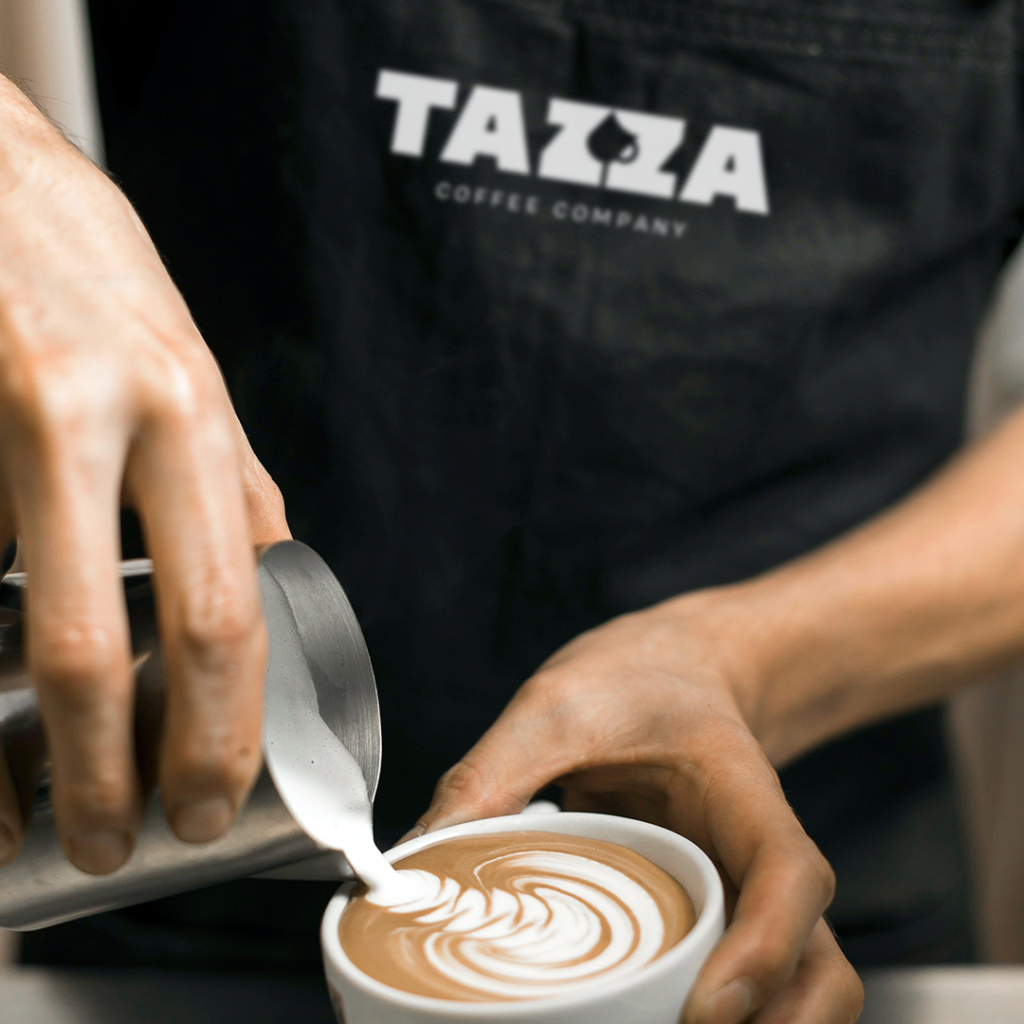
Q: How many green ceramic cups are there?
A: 0